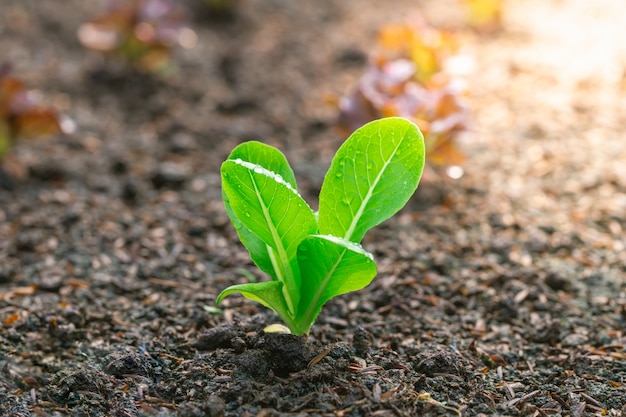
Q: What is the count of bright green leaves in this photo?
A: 5